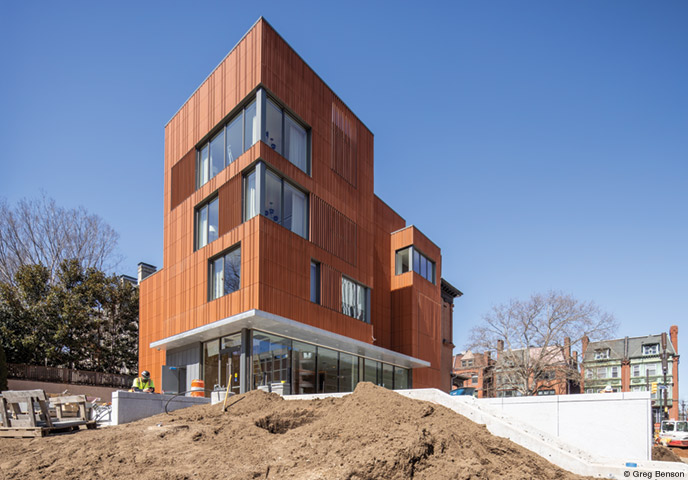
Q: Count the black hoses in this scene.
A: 1